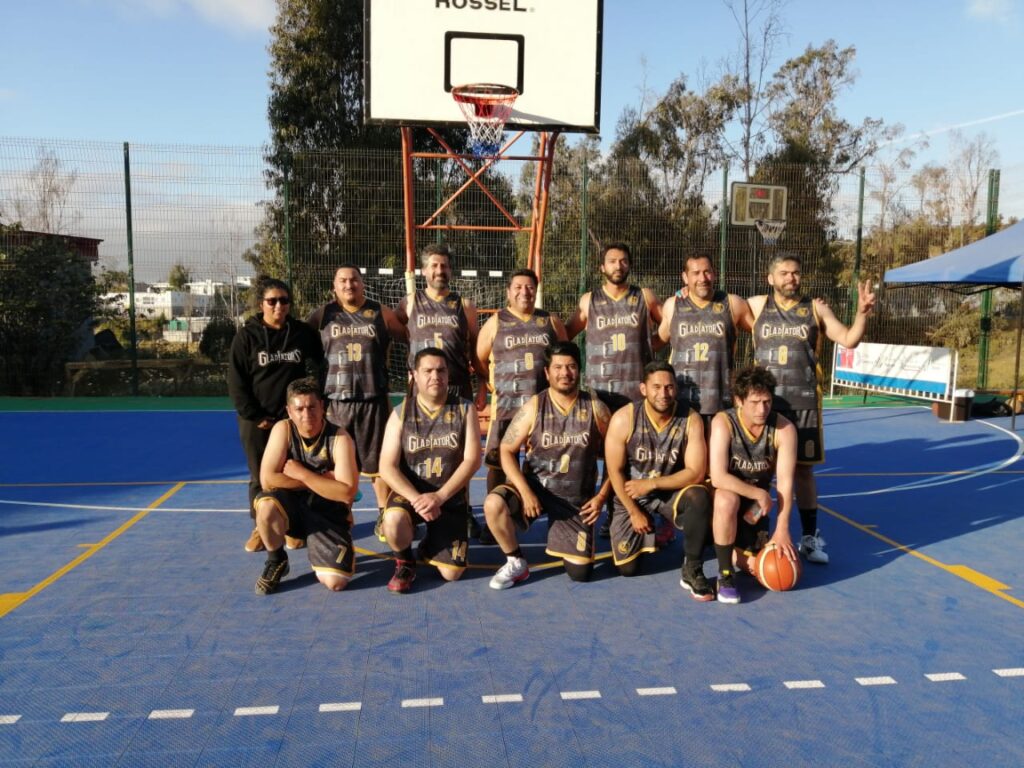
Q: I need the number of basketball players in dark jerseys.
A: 11